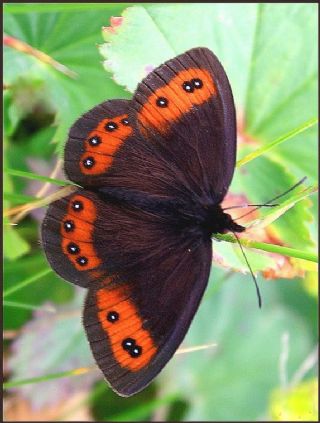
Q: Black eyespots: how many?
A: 14